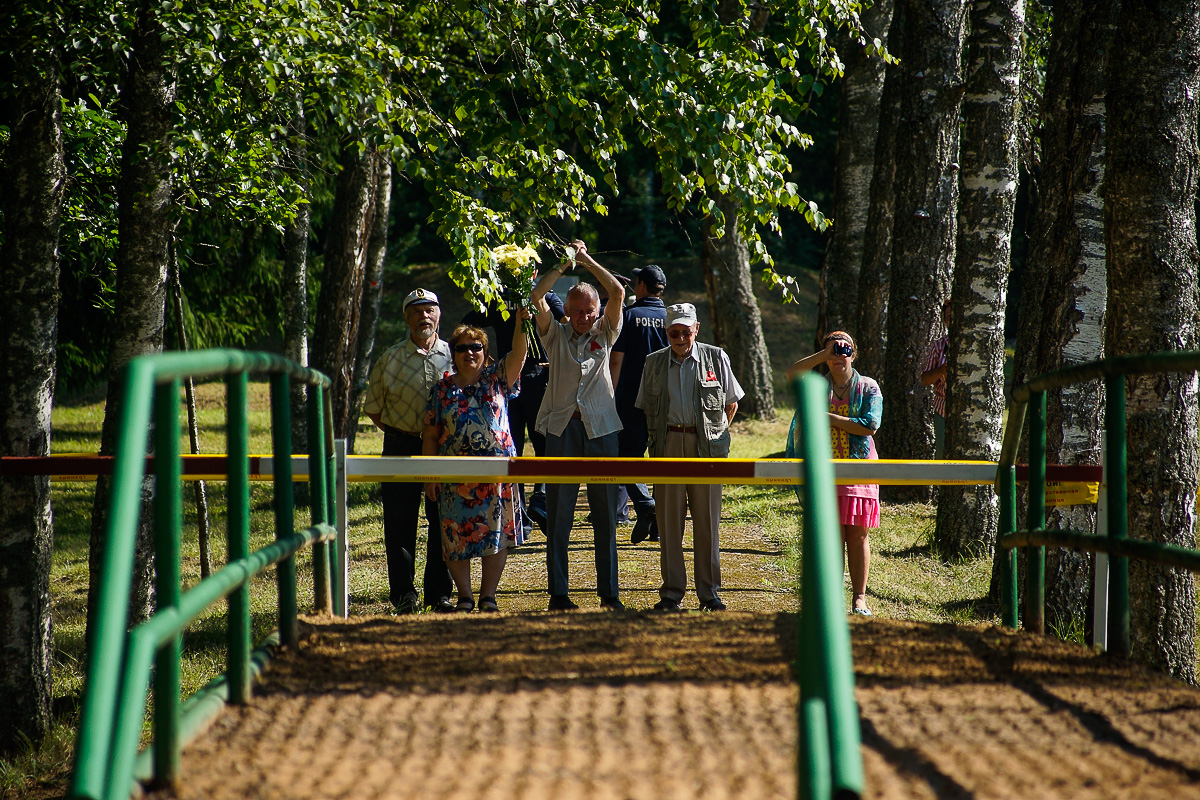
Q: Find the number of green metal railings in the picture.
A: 3